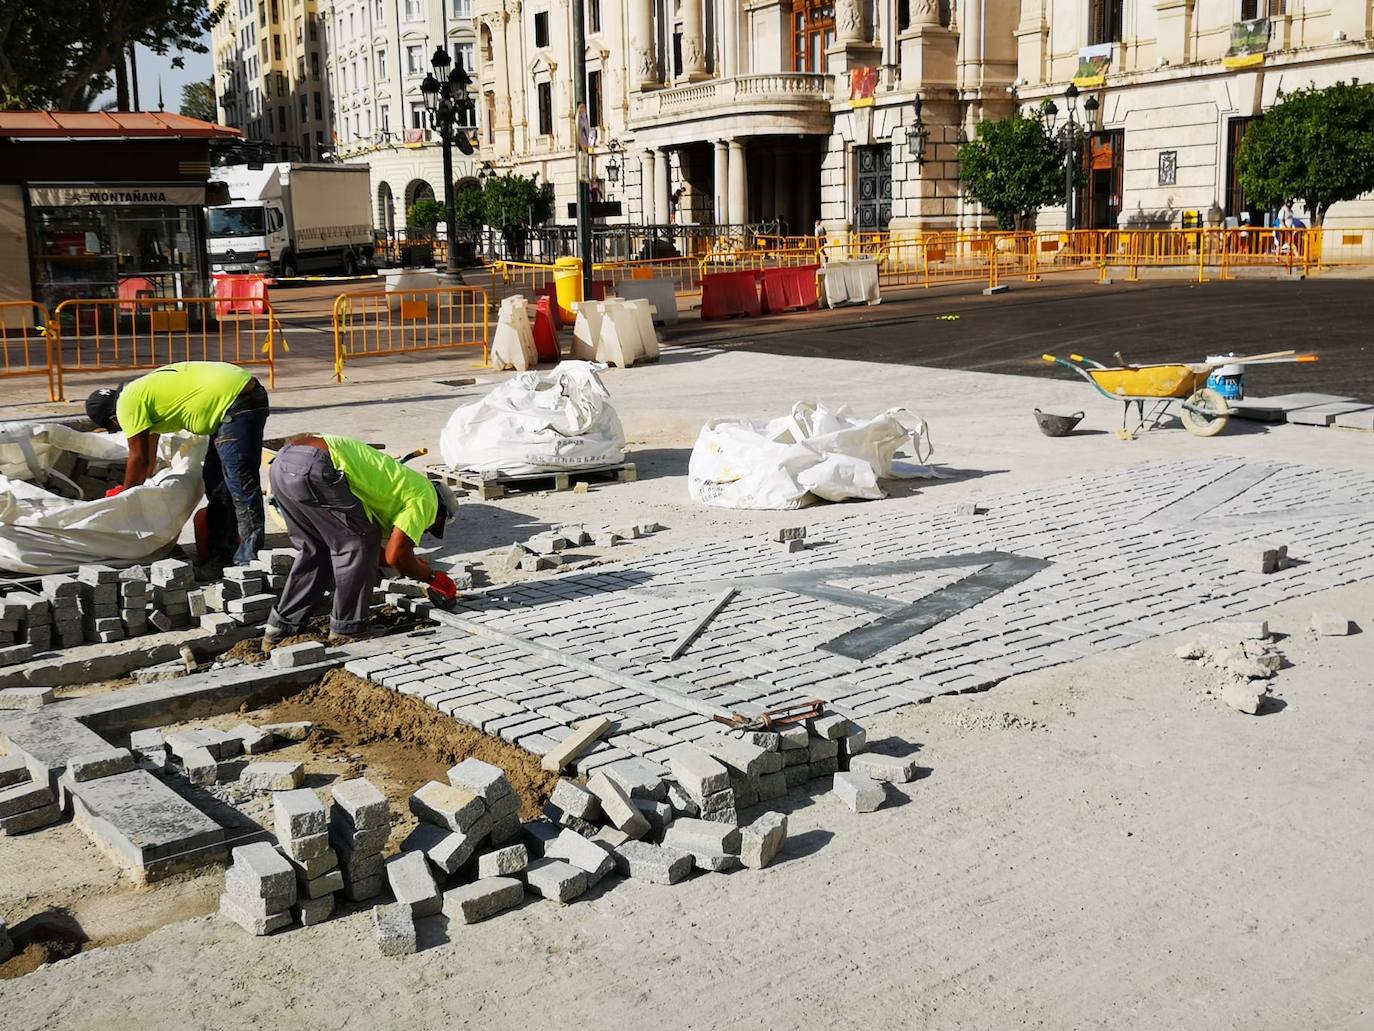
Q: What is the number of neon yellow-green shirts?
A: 2